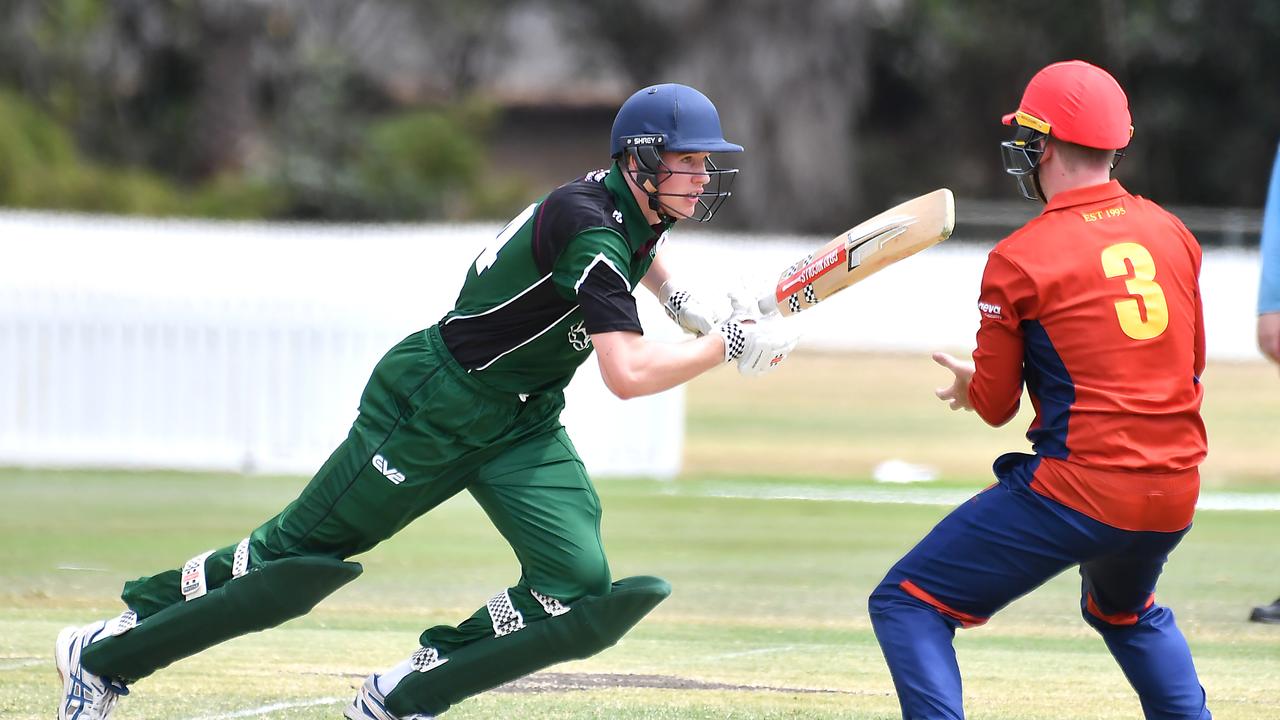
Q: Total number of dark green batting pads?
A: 2